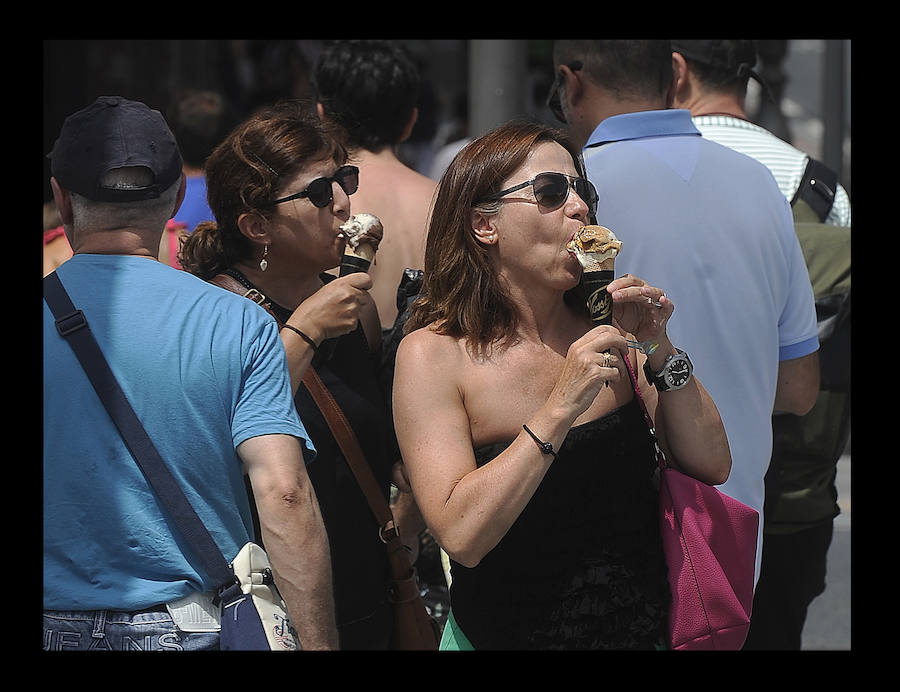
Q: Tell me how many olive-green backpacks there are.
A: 1